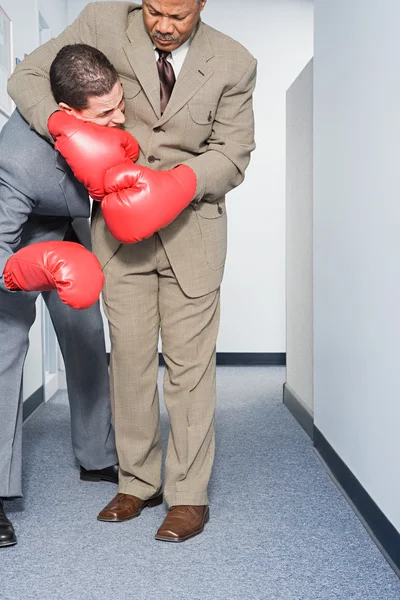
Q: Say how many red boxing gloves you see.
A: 3